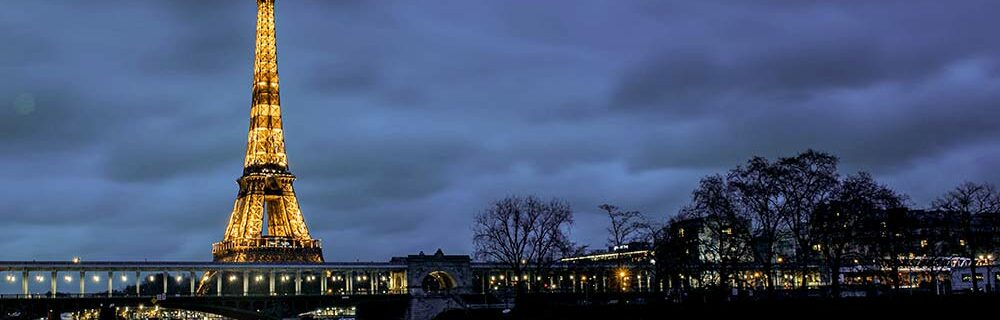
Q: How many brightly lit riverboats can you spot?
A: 0